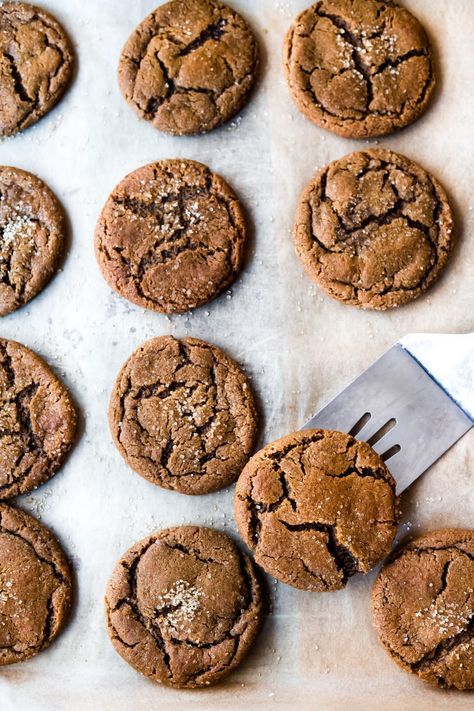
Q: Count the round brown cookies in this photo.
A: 12